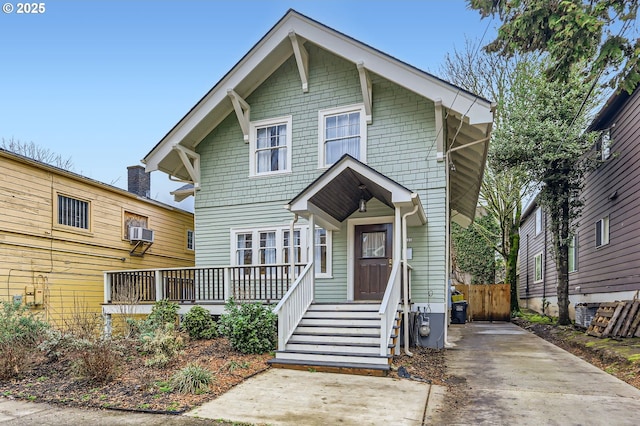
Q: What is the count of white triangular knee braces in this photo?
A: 5